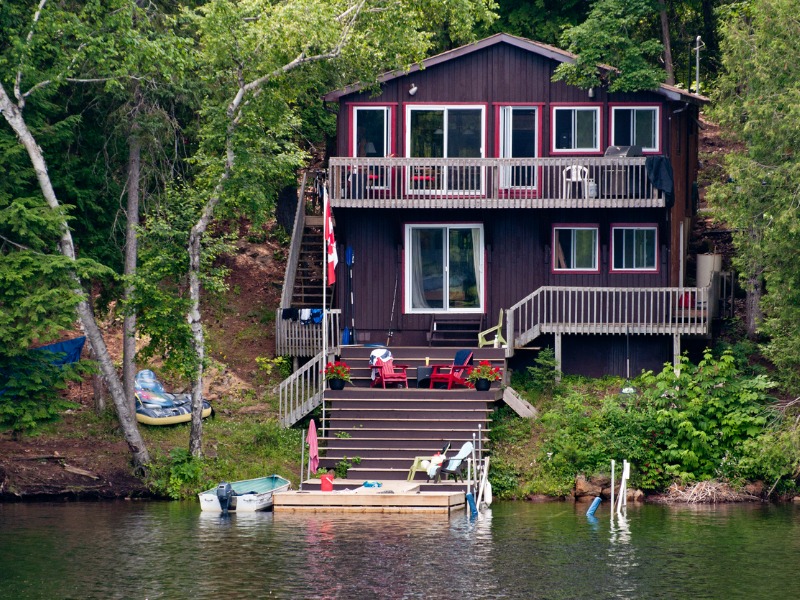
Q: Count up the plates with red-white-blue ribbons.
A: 0